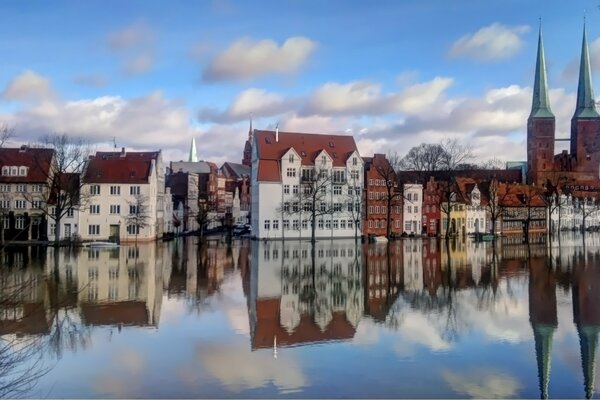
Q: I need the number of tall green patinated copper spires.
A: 2